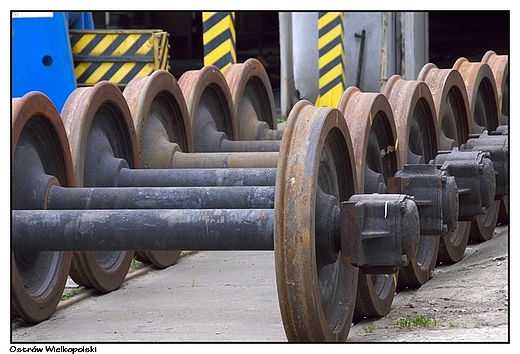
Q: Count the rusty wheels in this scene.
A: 11